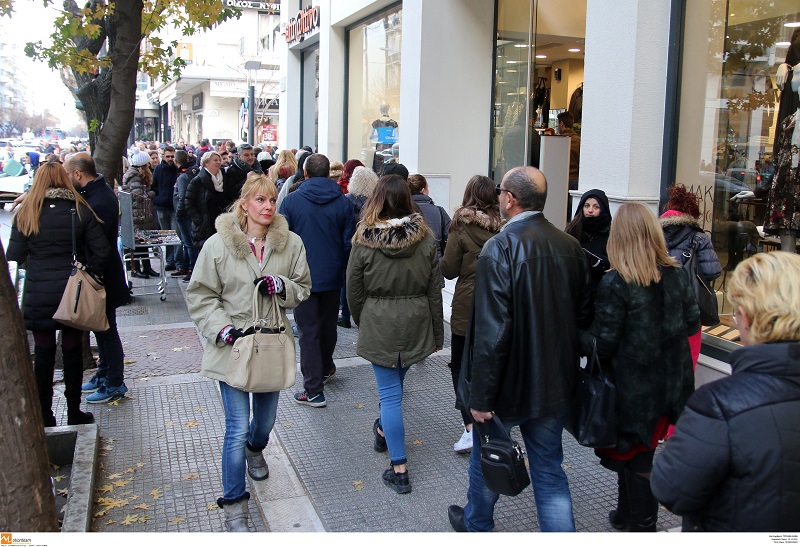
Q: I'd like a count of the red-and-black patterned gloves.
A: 2